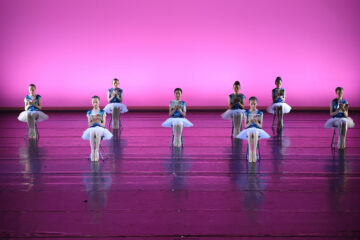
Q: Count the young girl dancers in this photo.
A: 8